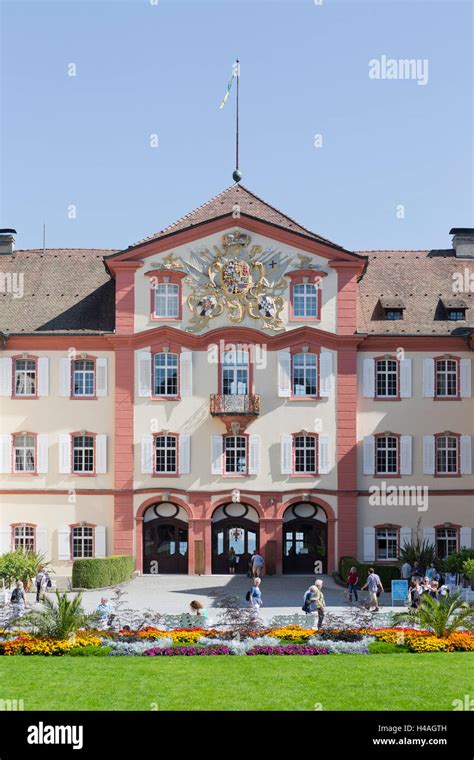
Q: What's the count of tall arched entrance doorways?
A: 3